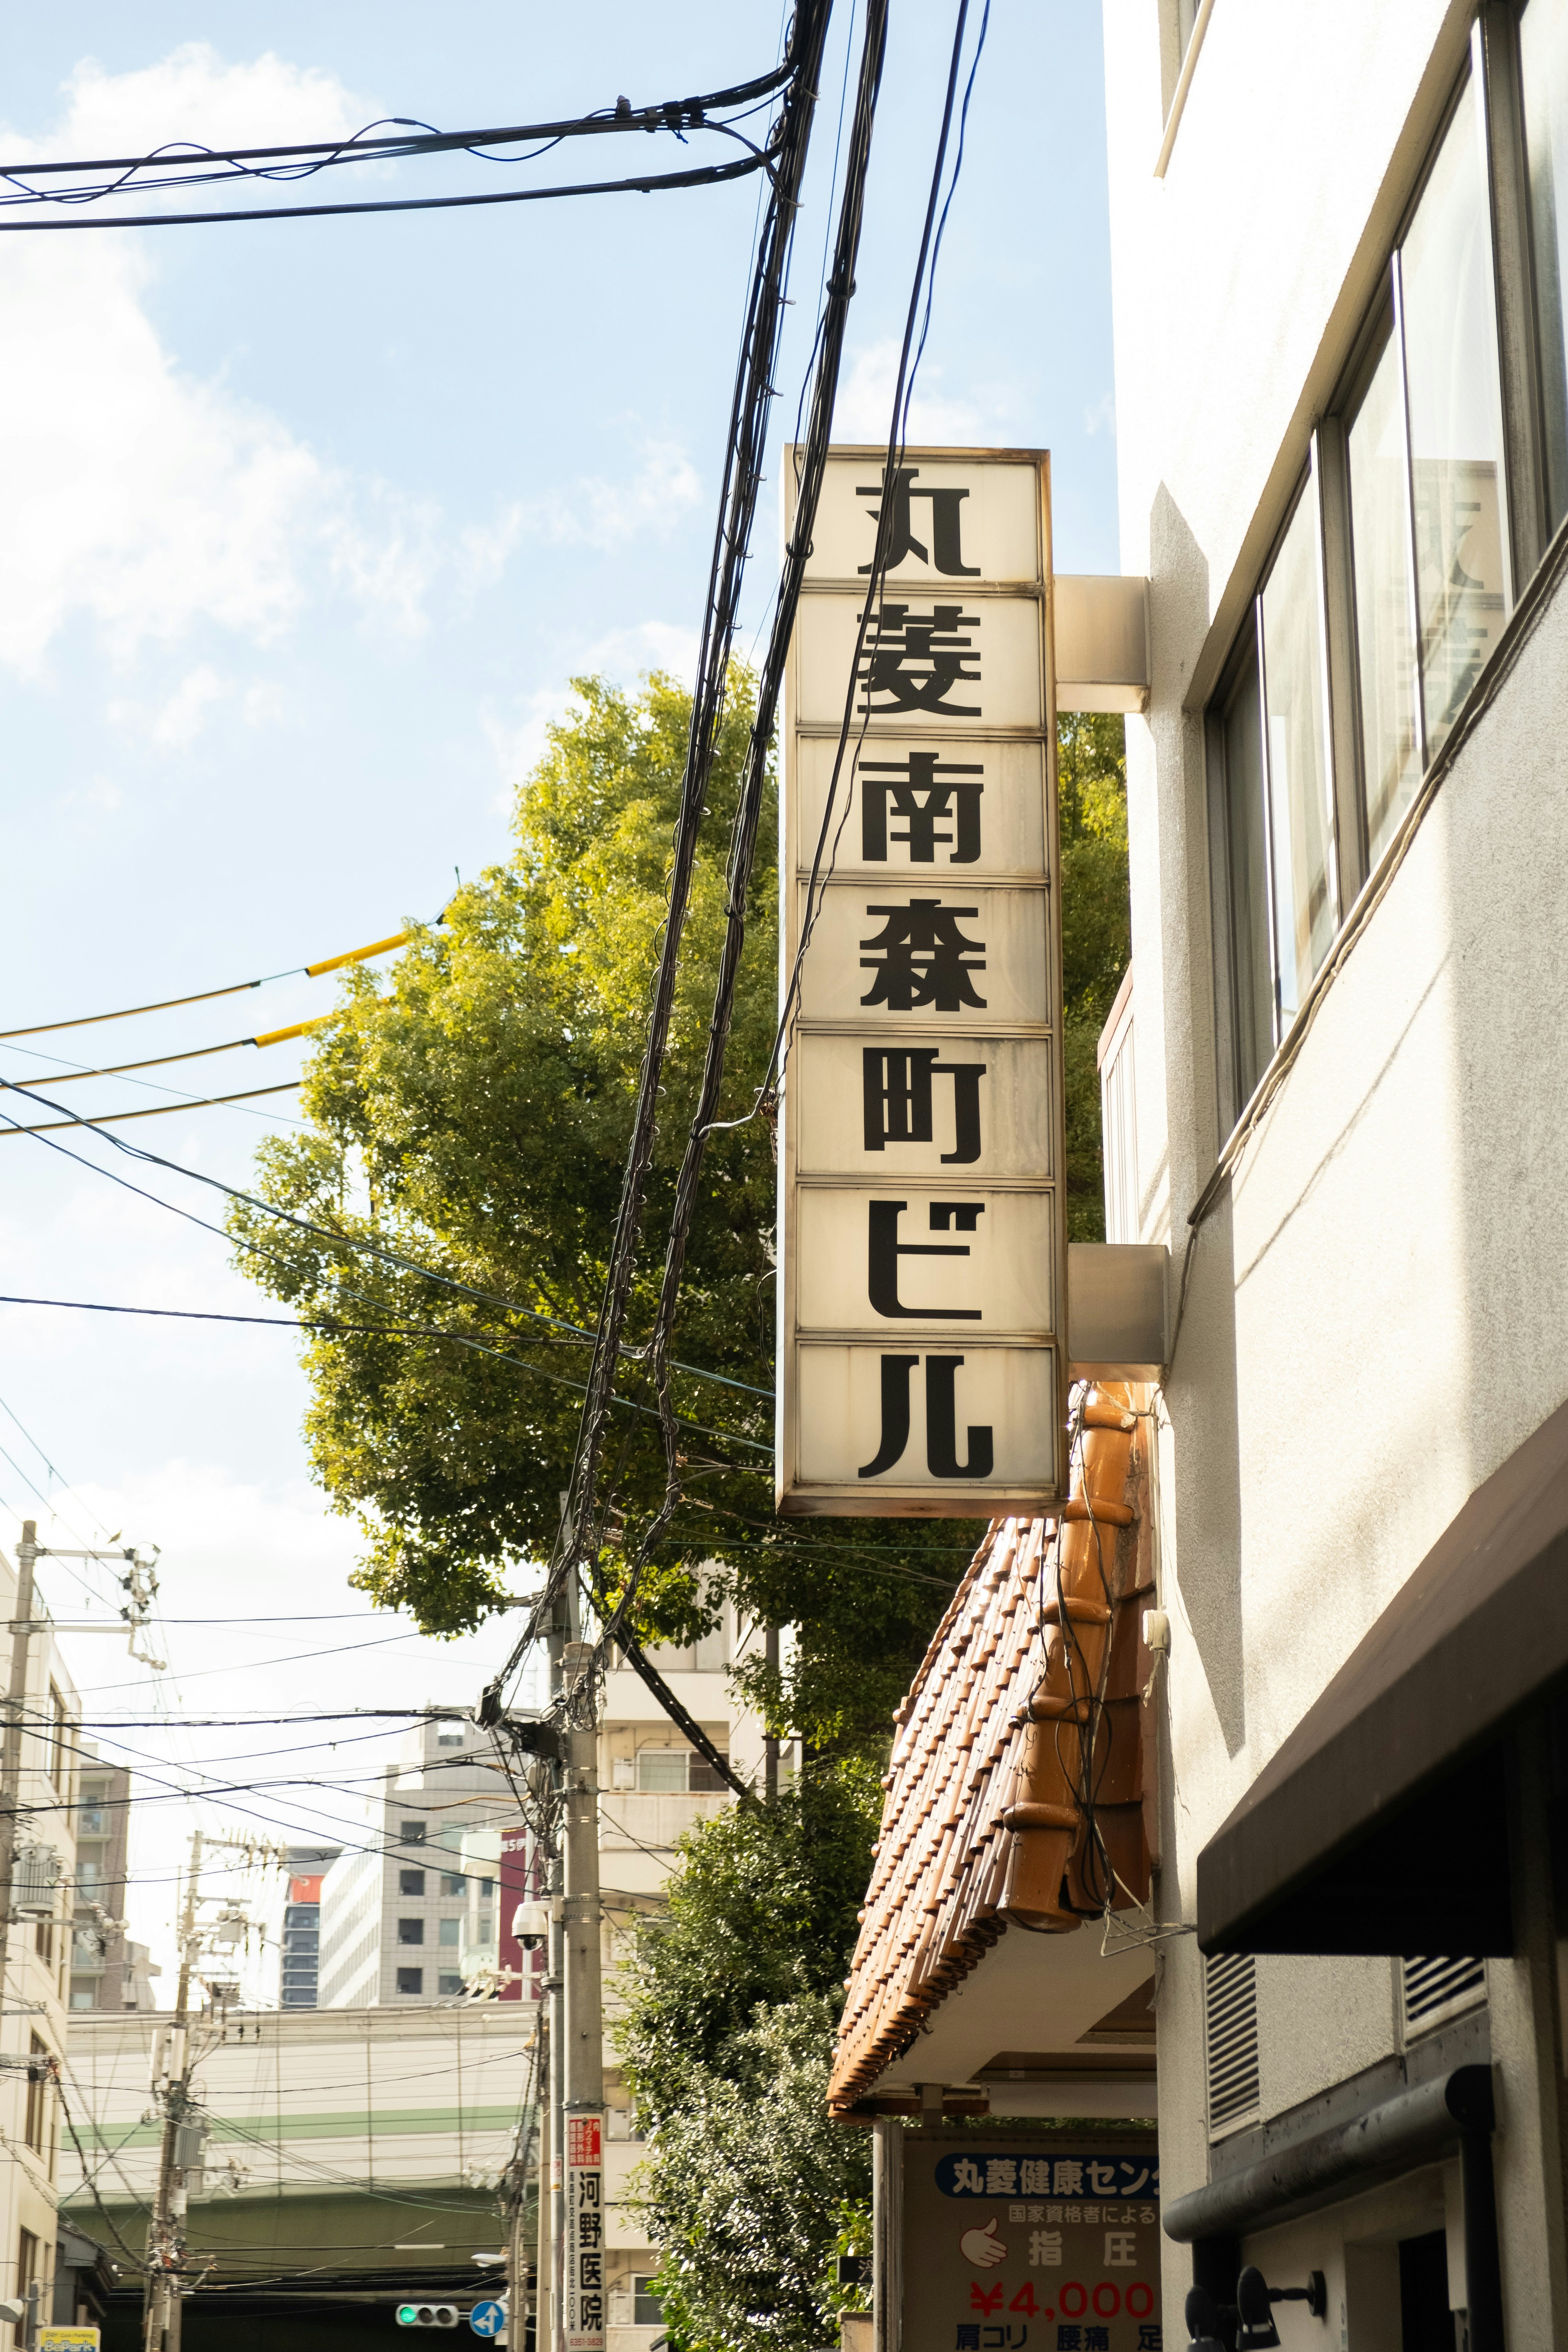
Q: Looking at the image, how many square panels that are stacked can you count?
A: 7